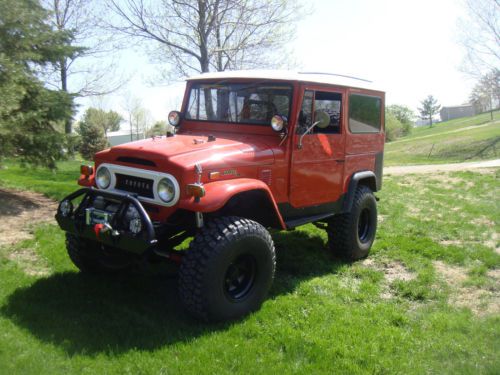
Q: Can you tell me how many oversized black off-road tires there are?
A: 3